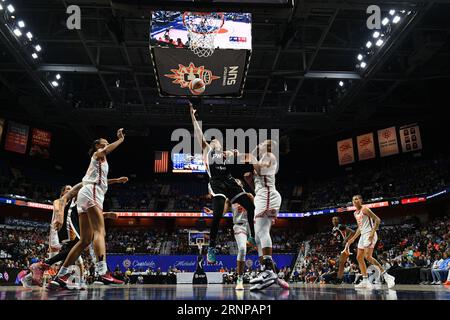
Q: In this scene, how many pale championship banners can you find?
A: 4